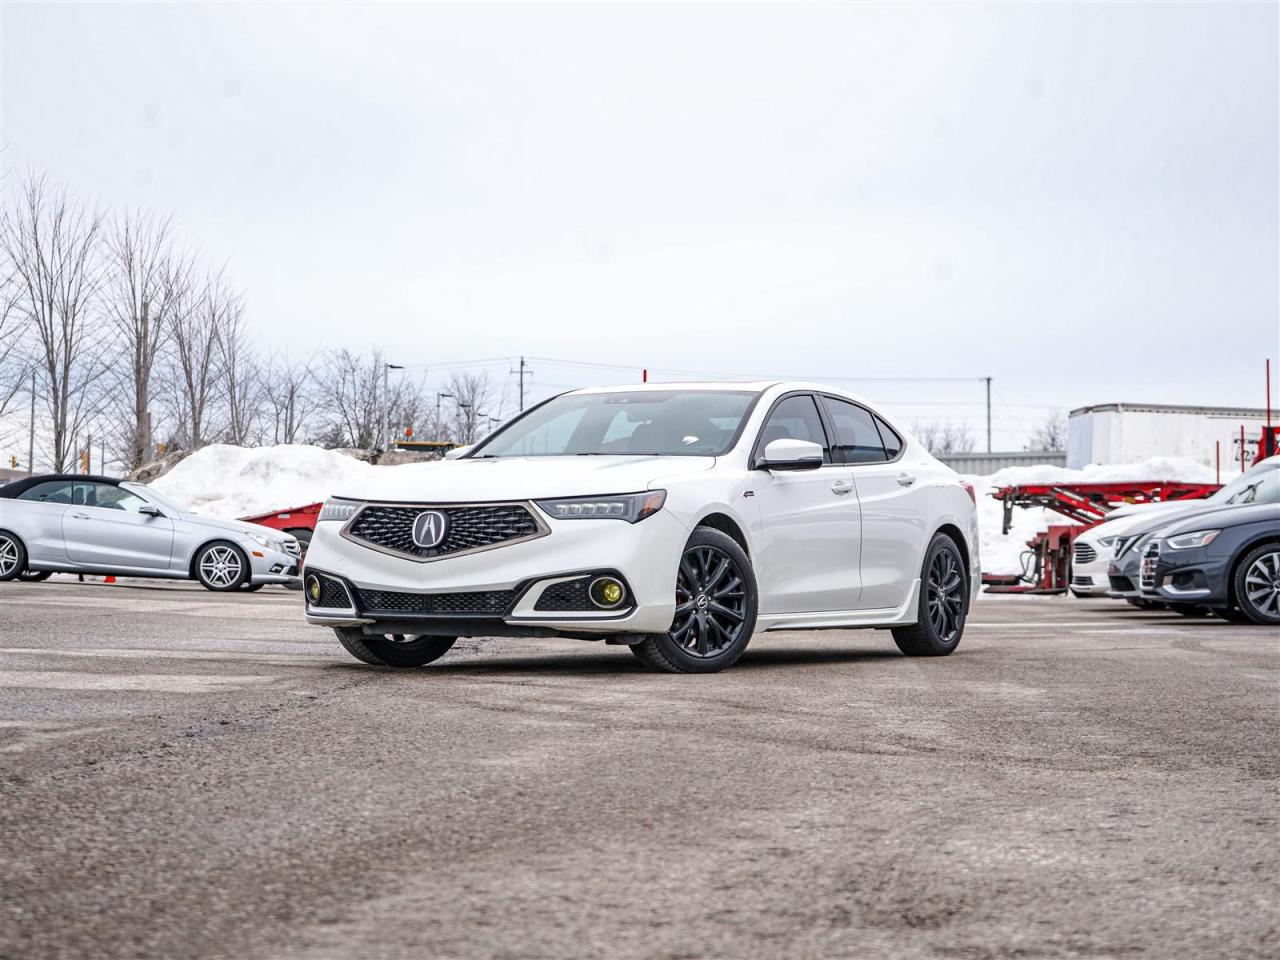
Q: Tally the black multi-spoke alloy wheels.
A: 2